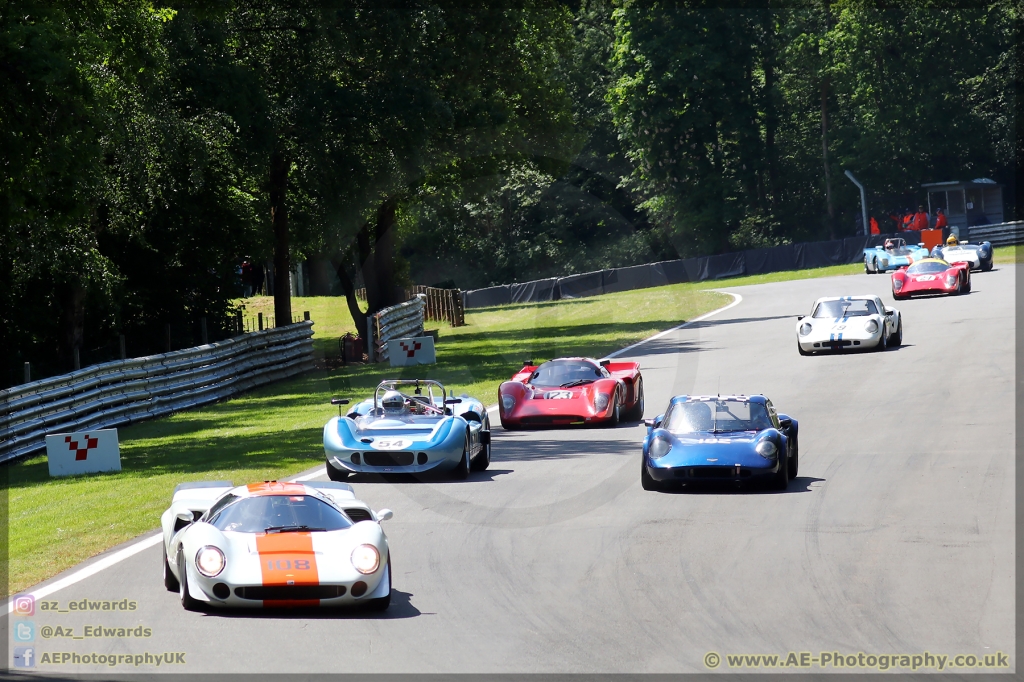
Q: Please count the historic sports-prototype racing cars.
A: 8